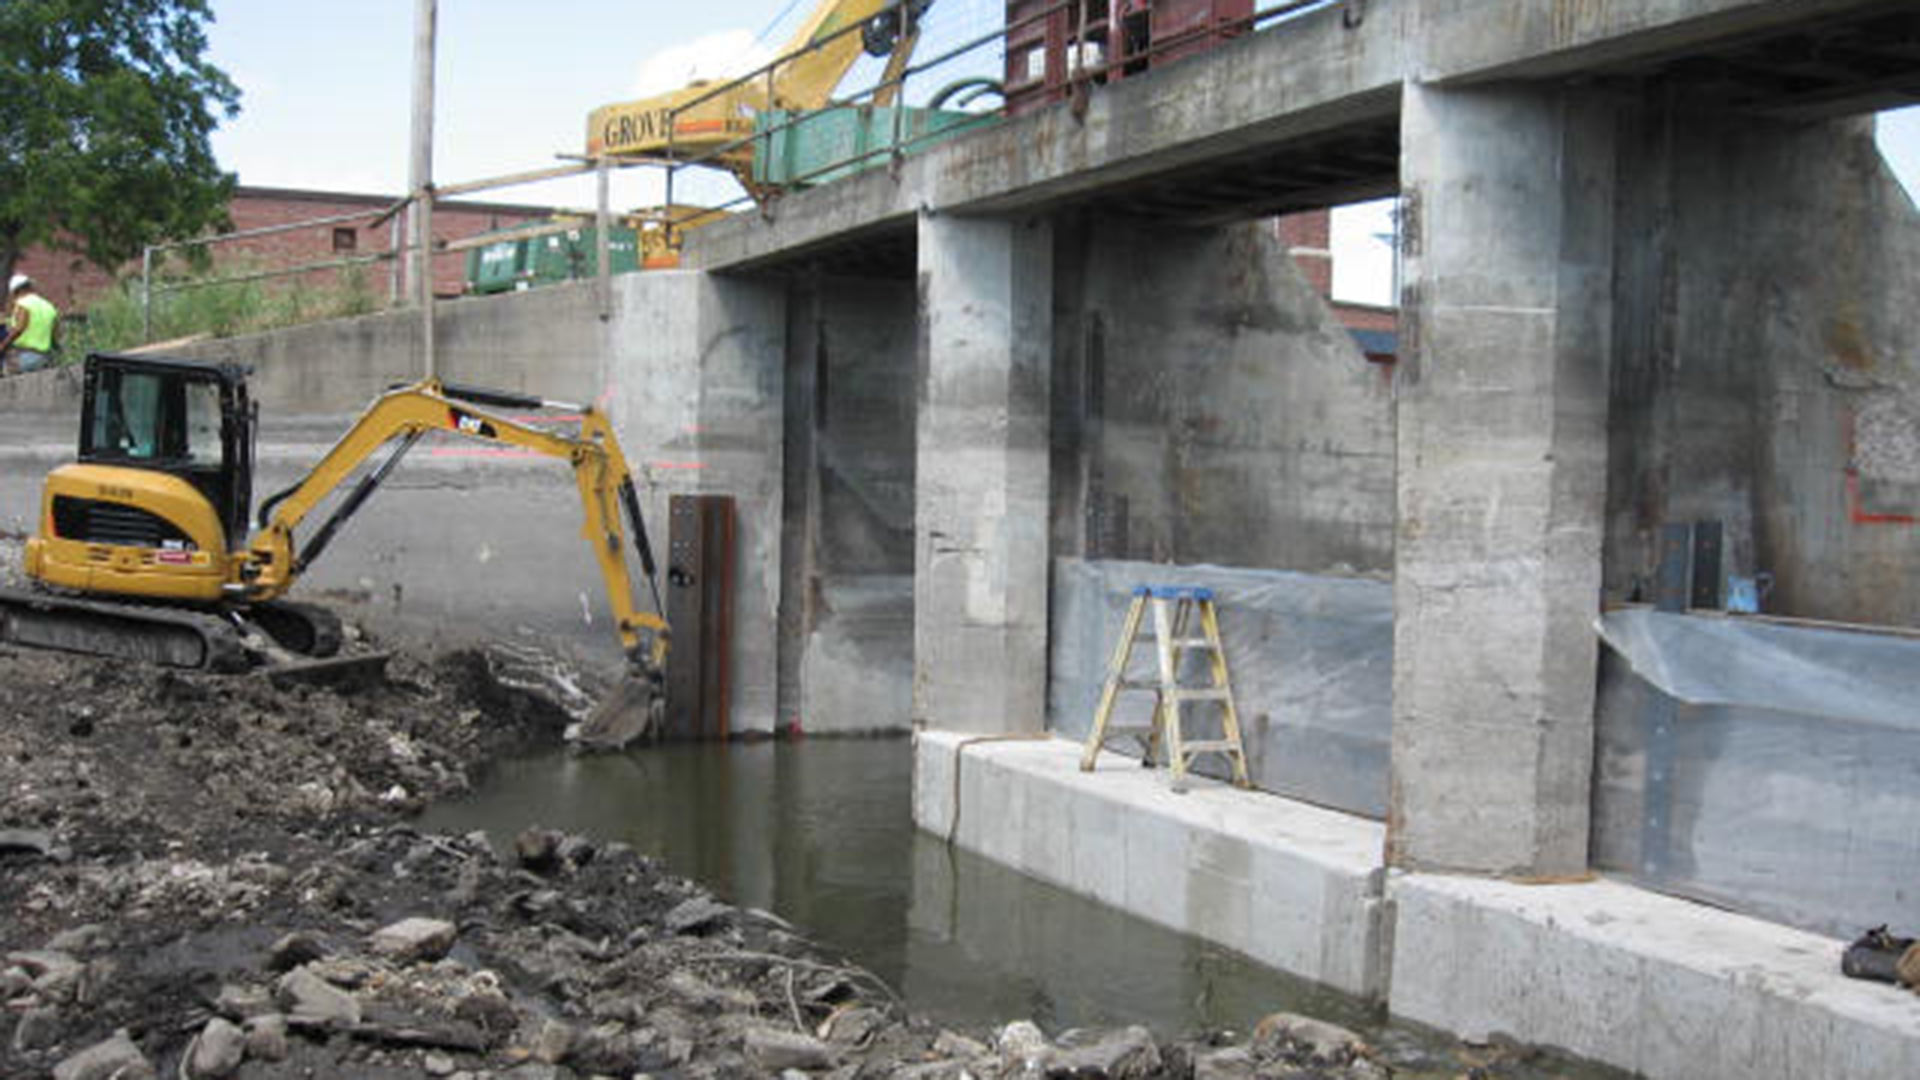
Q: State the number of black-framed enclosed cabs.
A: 1